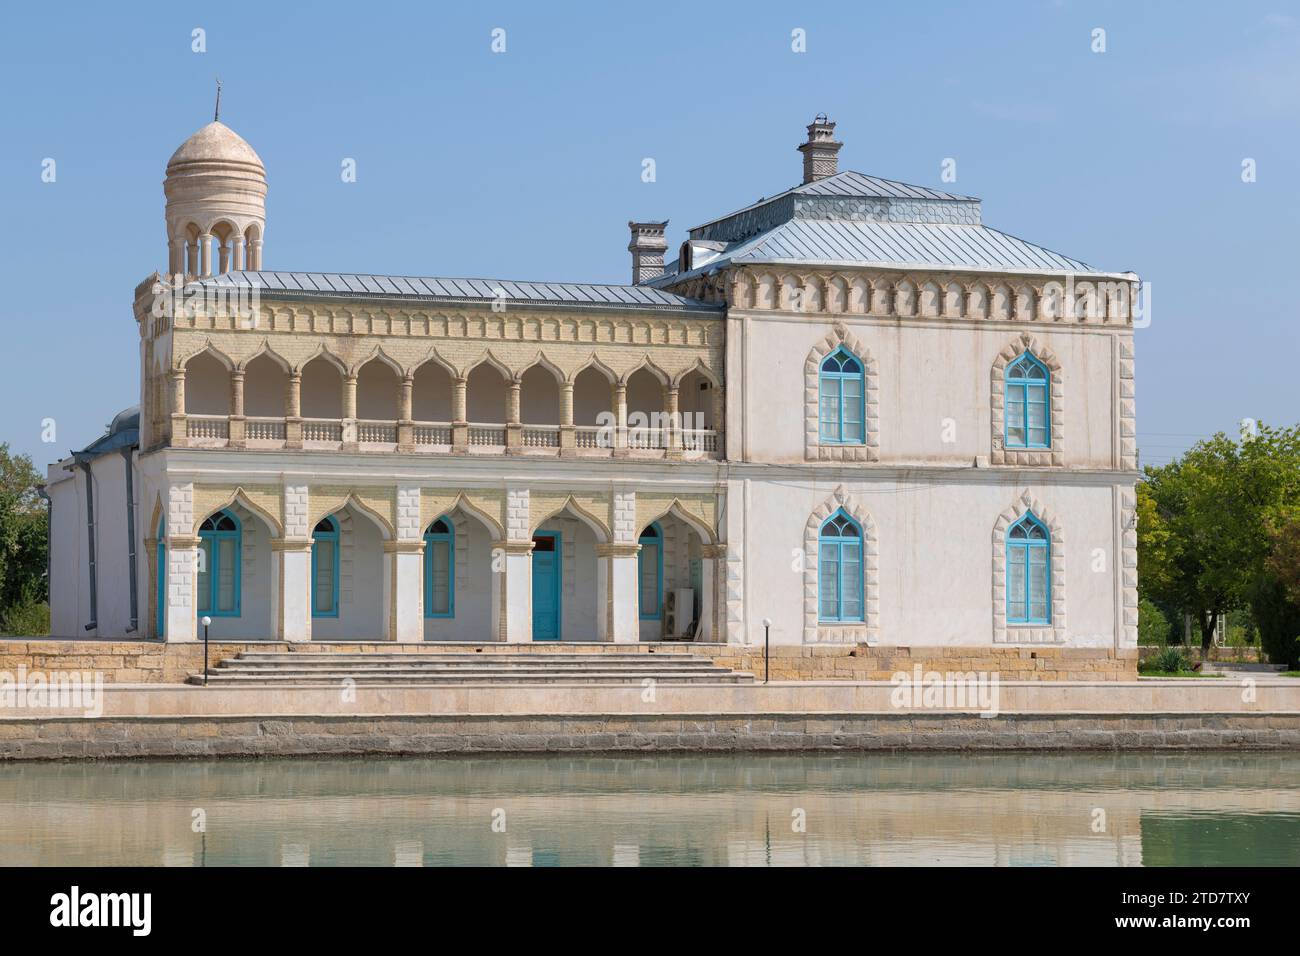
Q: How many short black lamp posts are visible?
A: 2